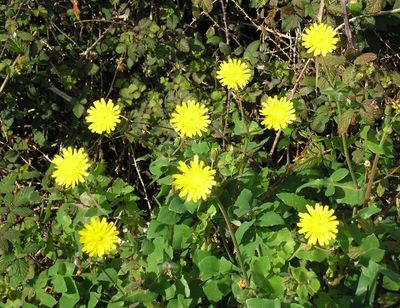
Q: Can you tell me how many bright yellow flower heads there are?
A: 9